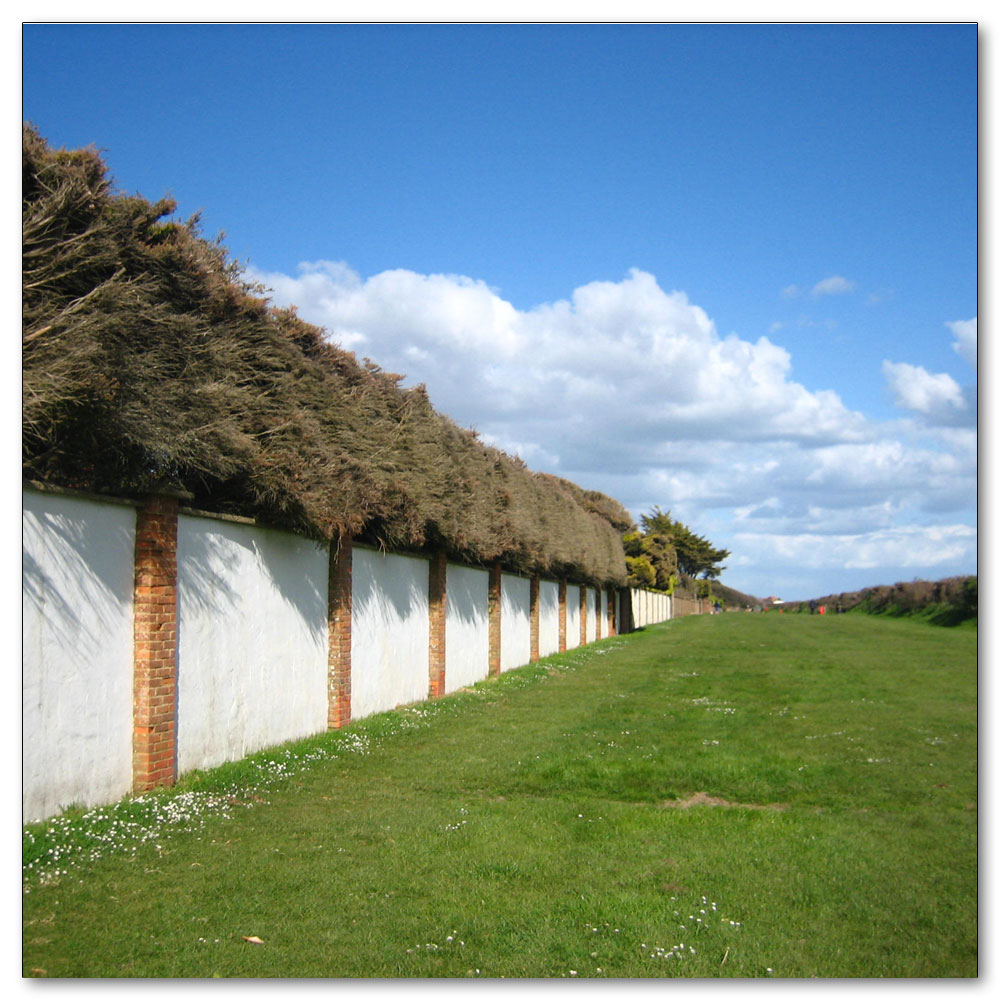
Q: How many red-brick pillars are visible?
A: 9